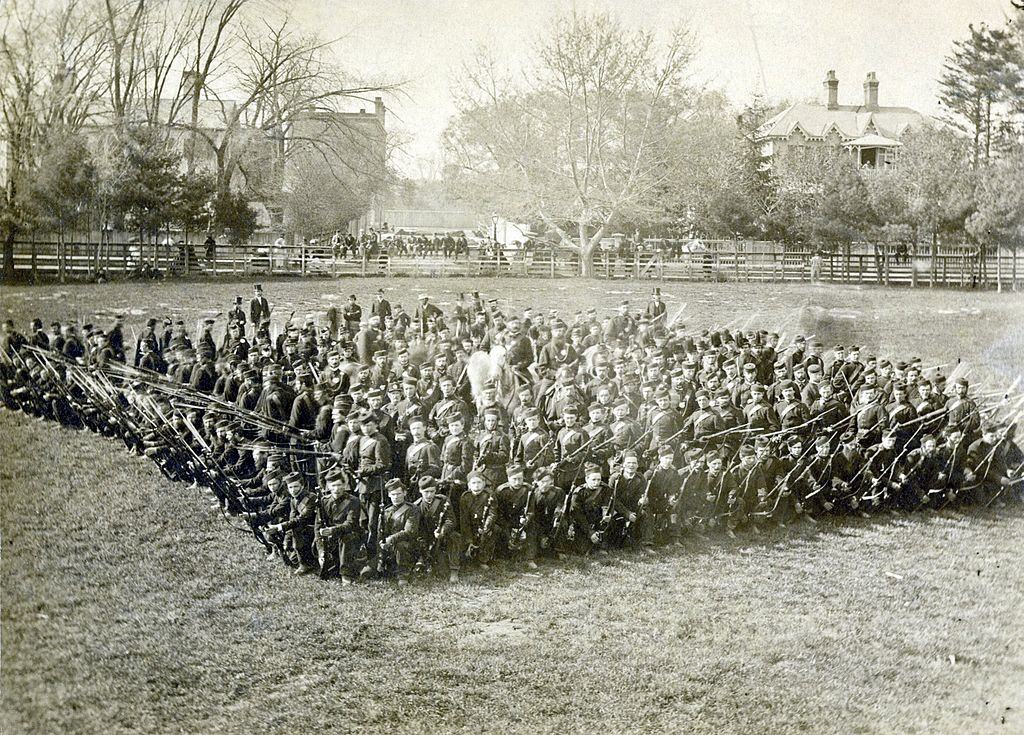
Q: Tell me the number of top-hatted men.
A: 5